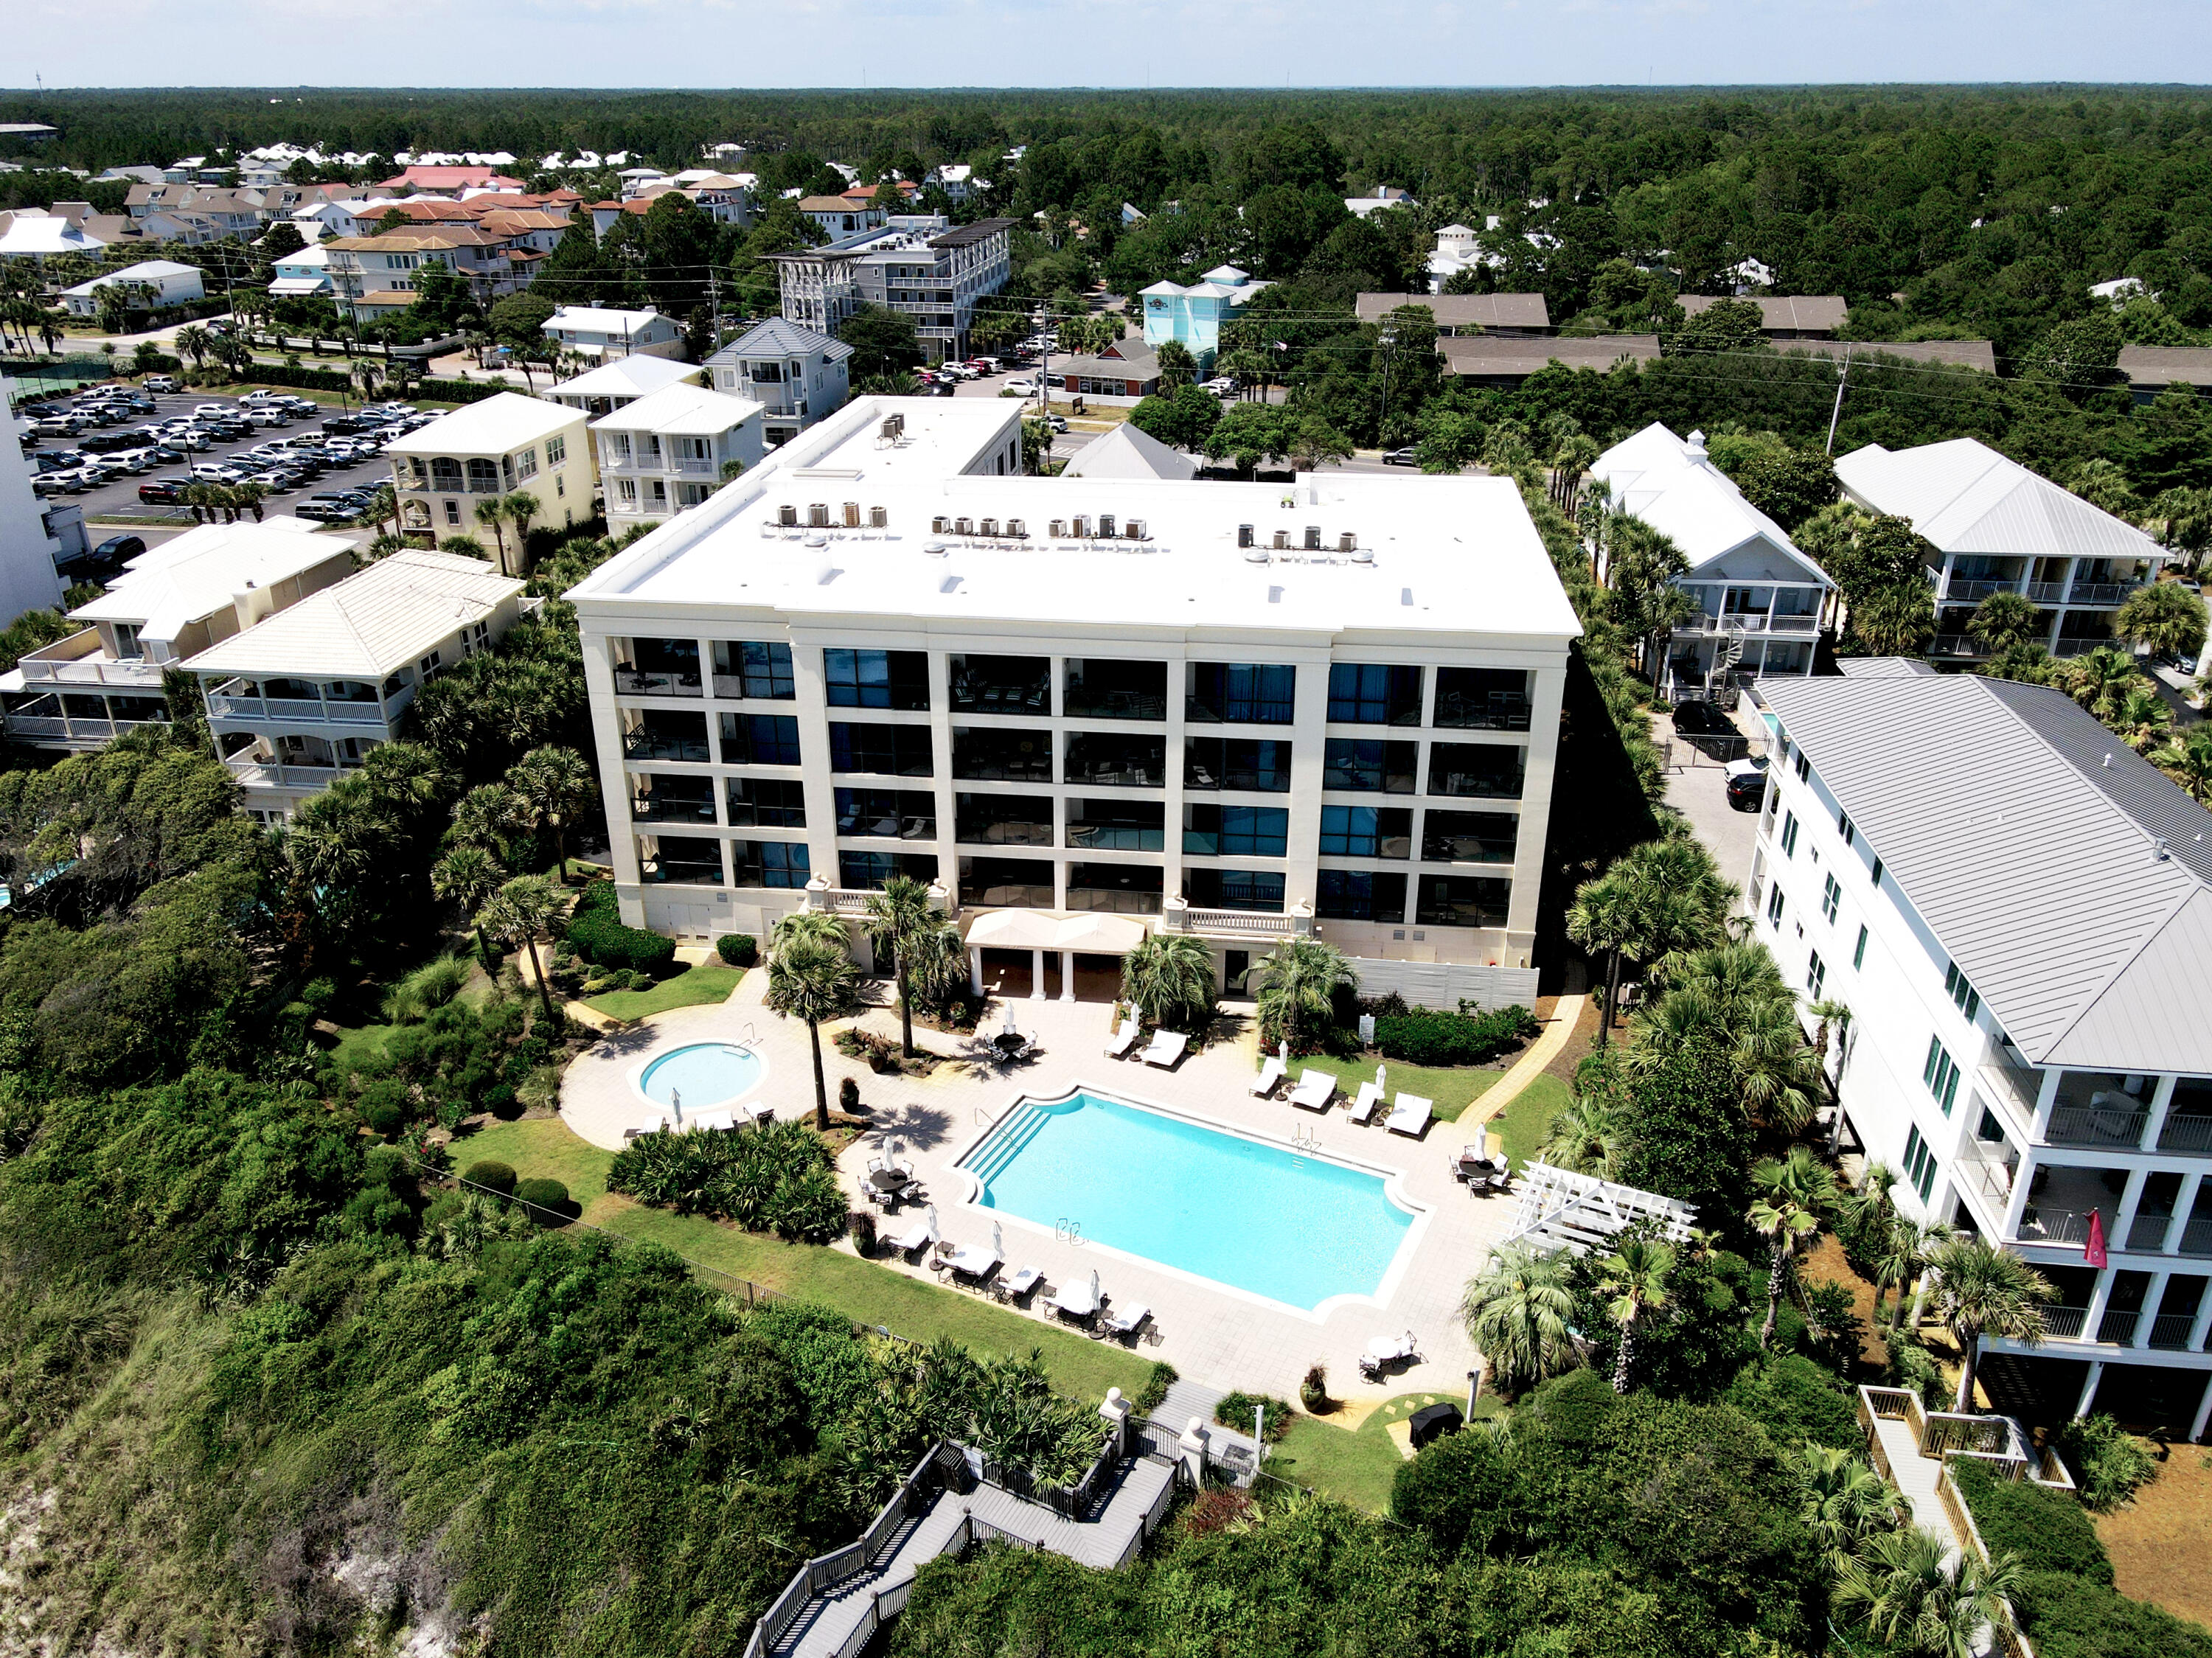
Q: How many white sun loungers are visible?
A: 14